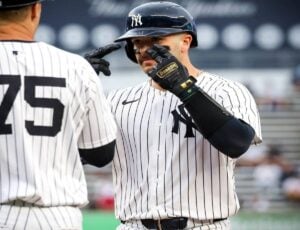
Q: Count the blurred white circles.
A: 7